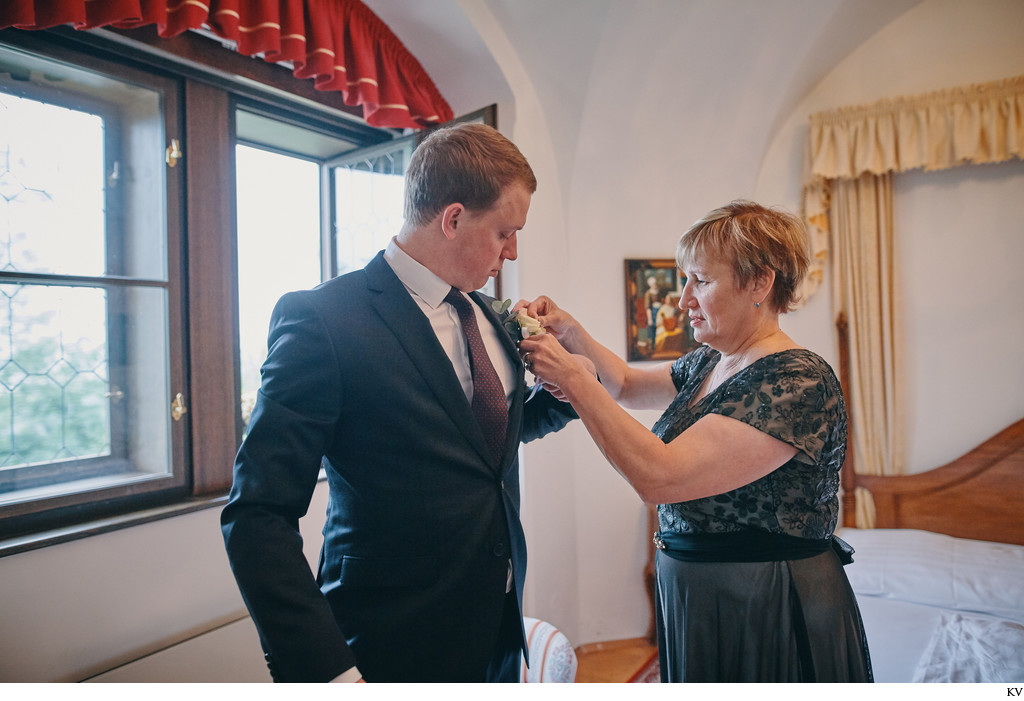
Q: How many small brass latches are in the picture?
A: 2